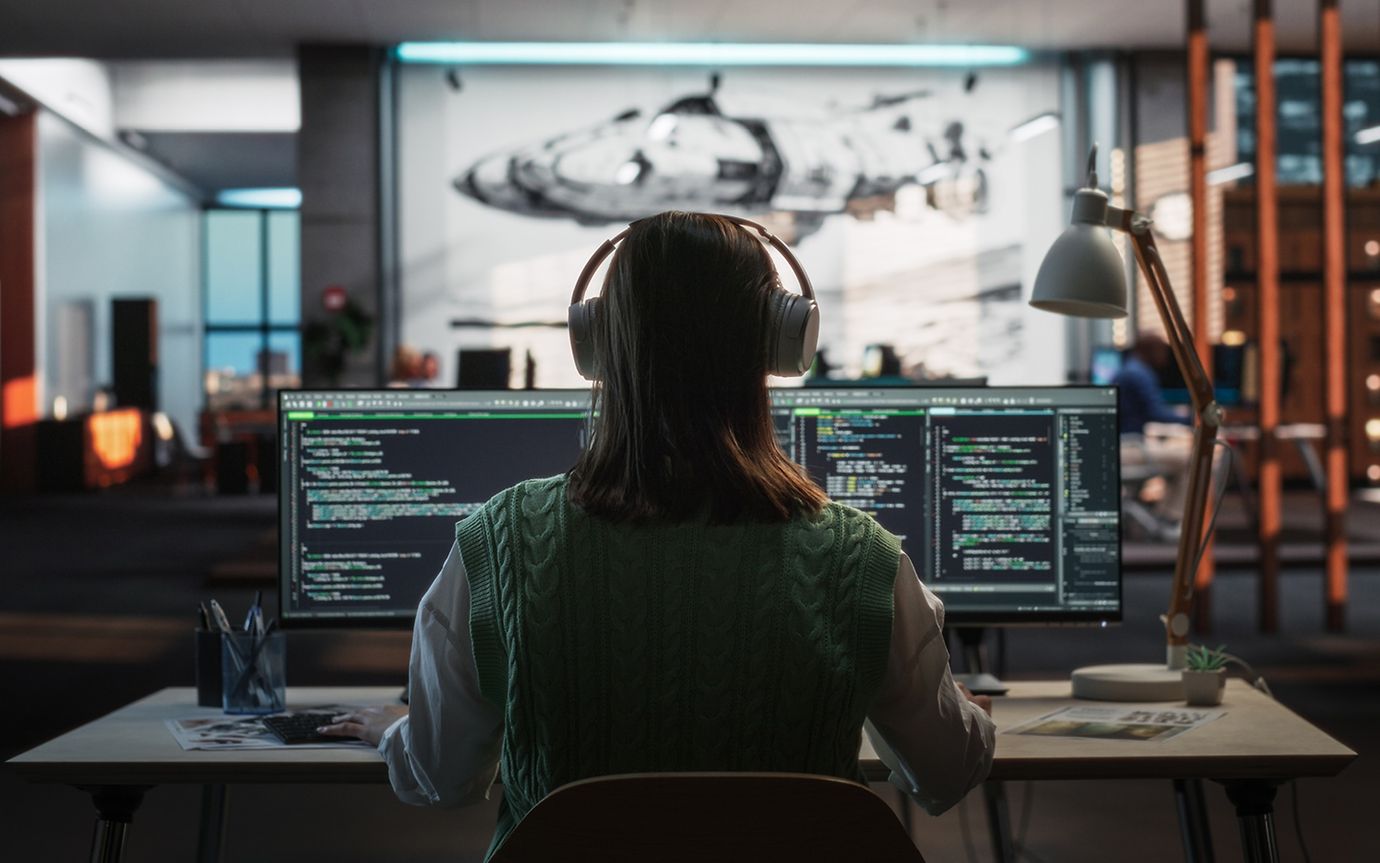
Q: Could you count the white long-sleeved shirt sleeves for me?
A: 2